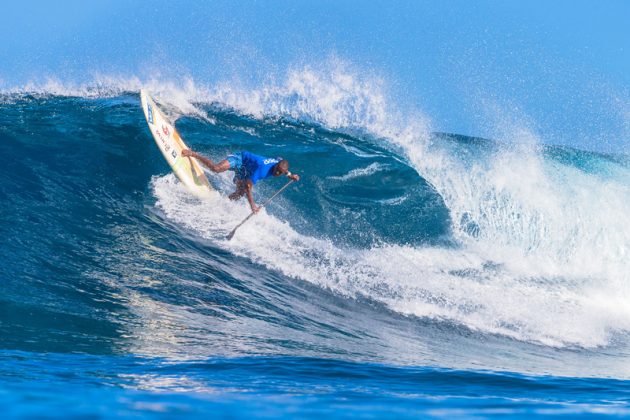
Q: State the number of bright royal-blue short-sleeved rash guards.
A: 1